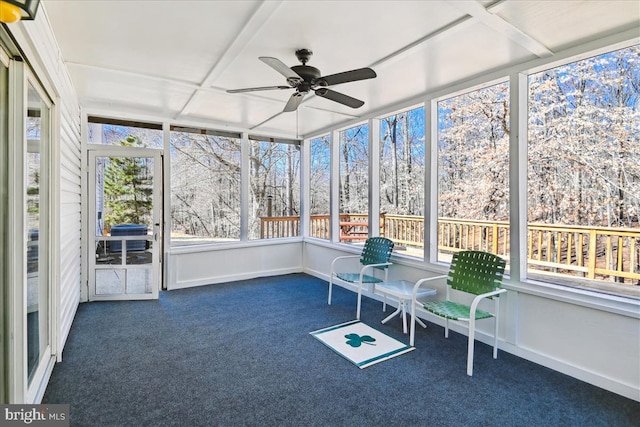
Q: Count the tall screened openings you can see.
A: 7